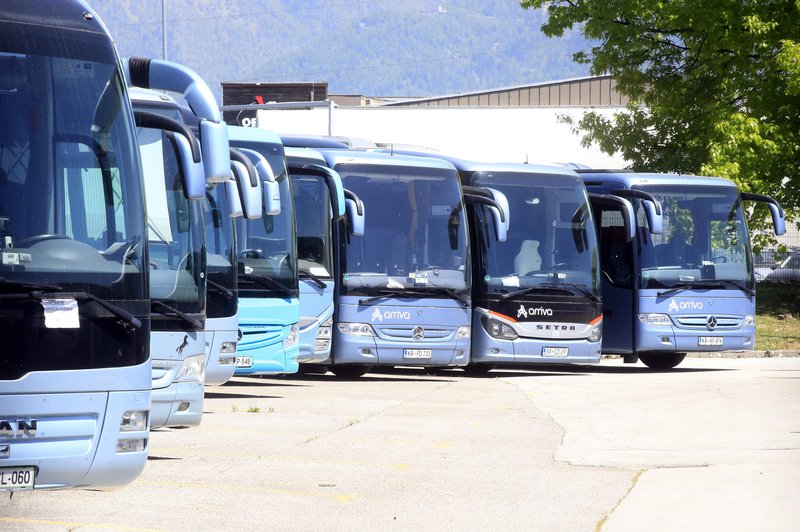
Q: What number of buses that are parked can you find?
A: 8